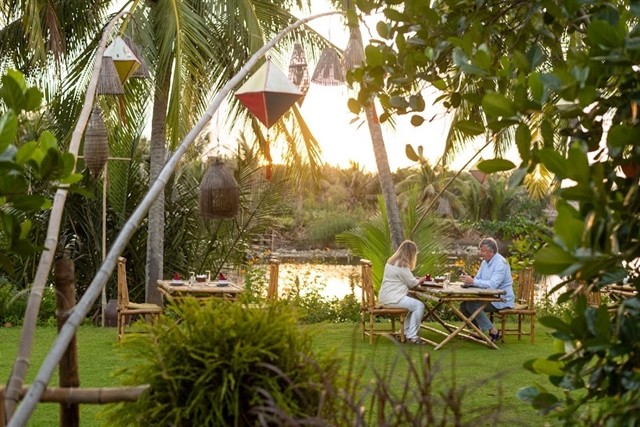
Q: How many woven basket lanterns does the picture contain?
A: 7